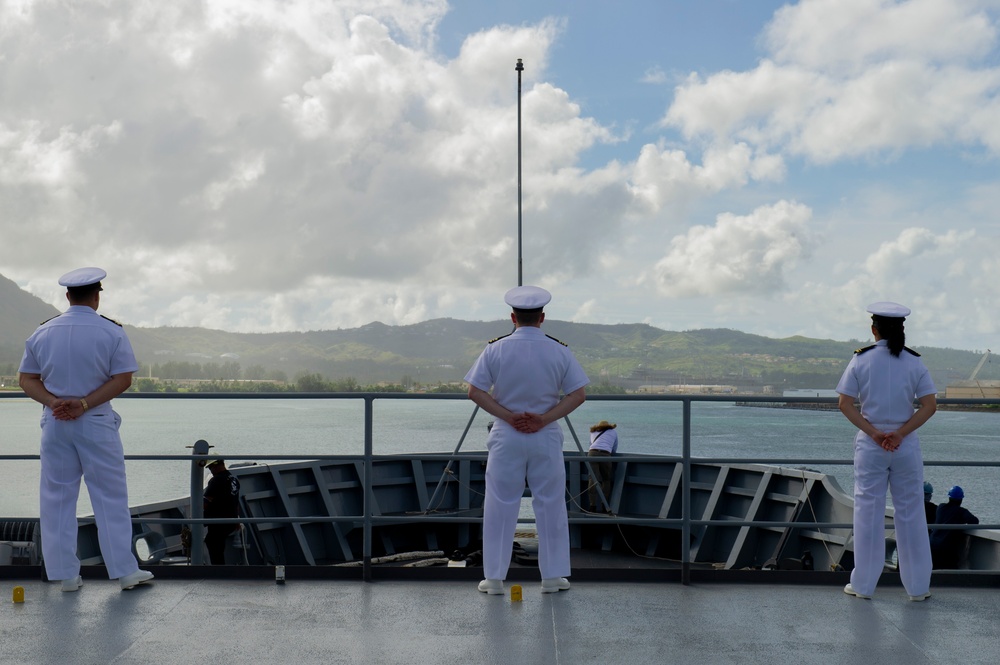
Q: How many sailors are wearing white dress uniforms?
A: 3